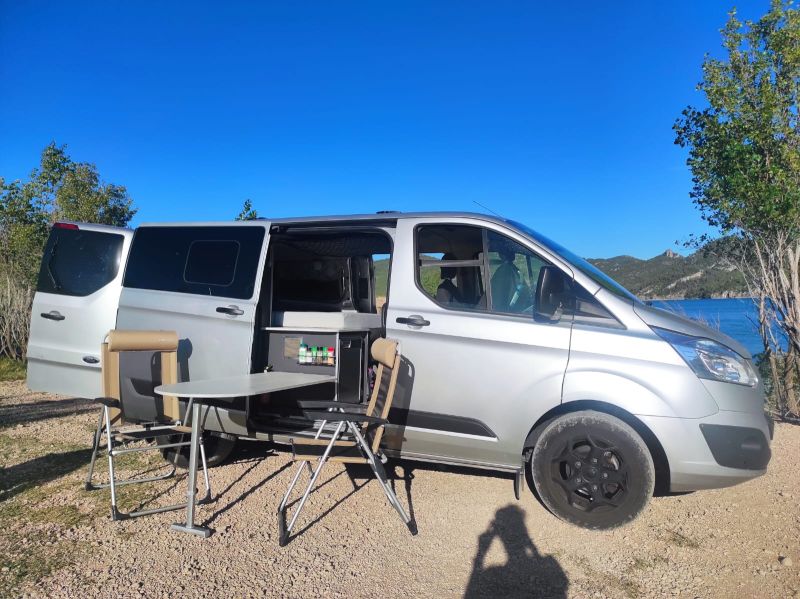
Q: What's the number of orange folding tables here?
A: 0